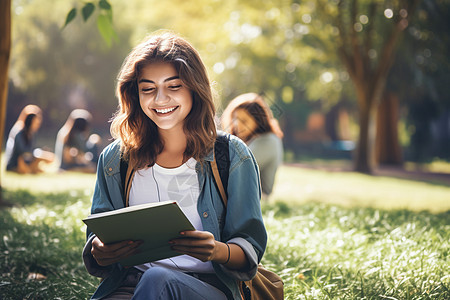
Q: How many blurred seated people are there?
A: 3